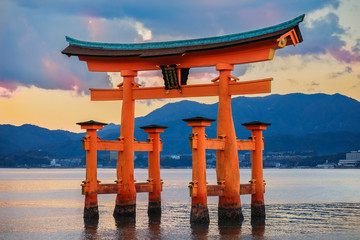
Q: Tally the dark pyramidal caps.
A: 4